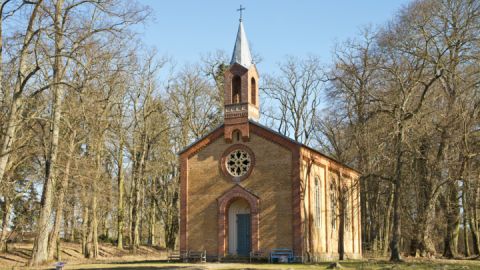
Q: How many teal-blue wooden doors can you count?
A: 1